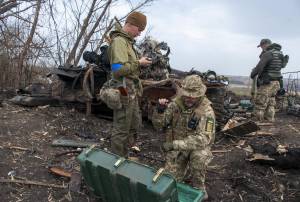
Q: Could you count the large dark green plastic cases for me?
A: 1